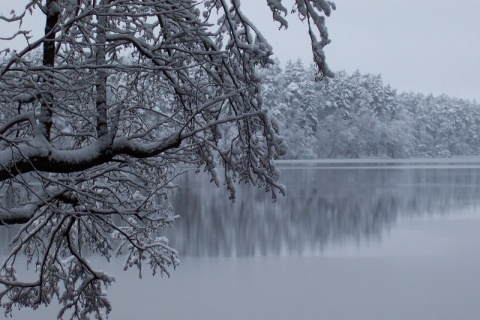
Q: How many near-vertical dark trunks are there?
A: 2